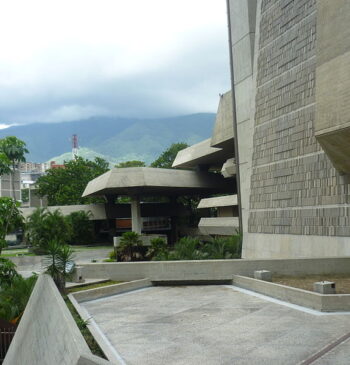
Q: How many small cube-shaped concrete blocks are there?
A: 2